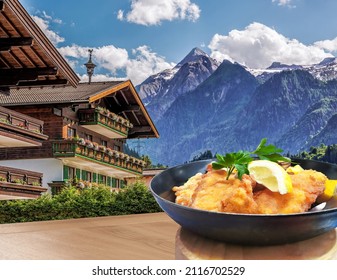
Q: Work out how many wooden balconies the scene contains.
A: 4